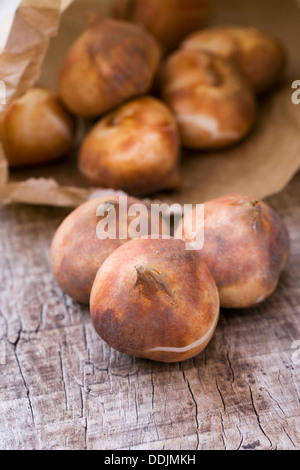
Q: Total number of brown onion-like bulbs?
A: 9